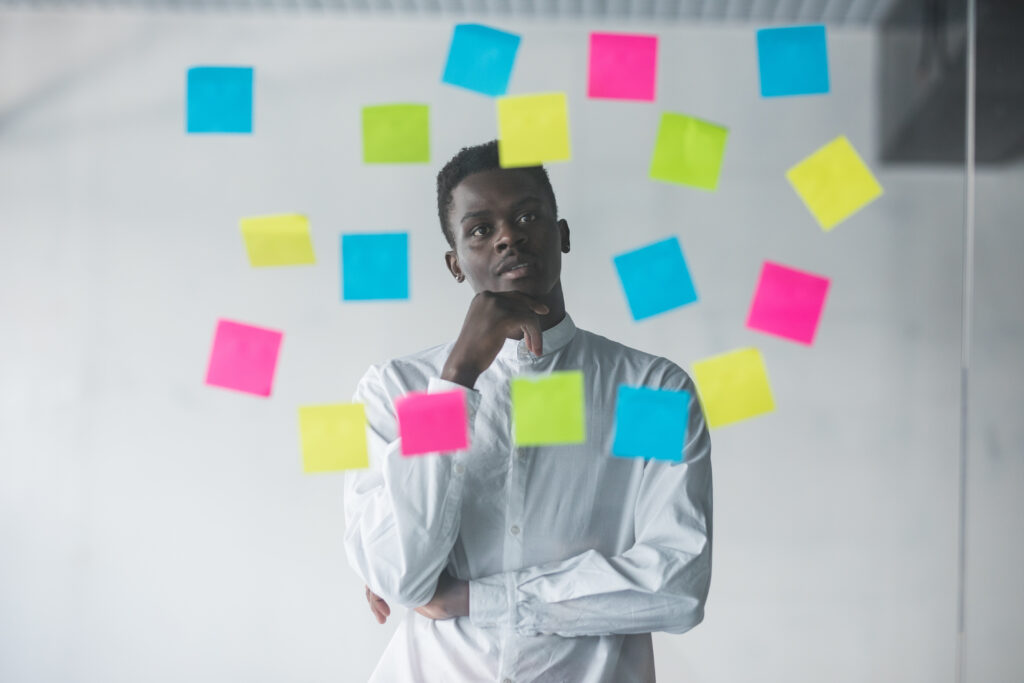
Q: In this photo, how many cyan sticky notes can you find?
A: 6